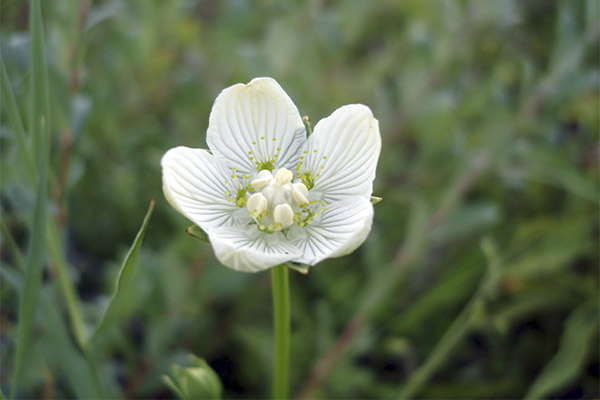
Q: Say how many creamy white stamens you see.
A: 5